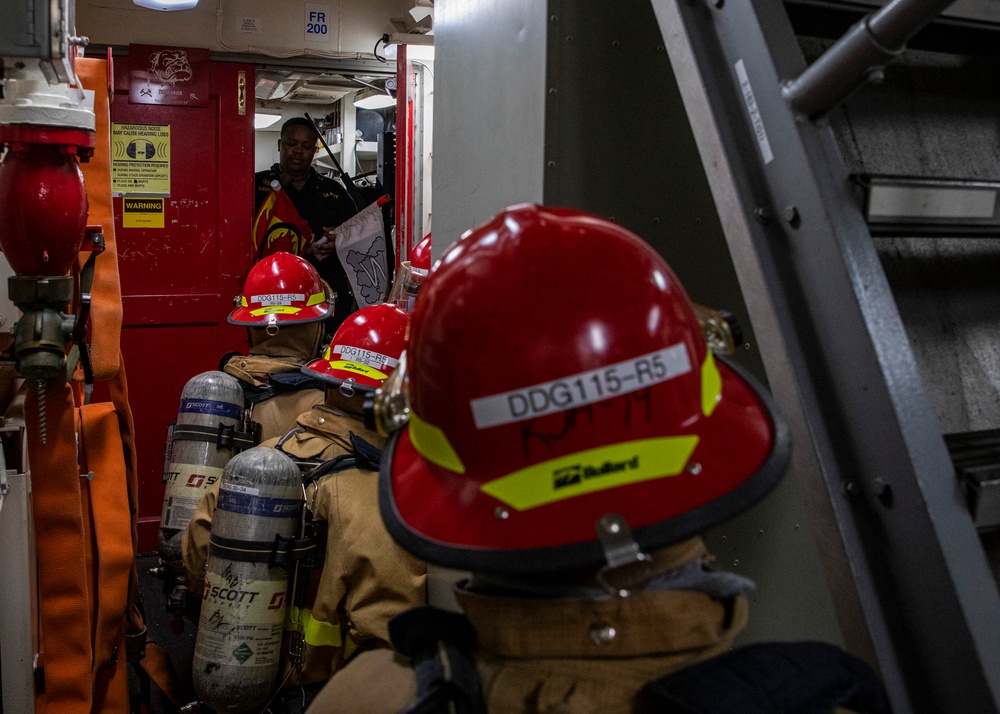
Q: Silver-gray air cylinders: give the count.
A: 2